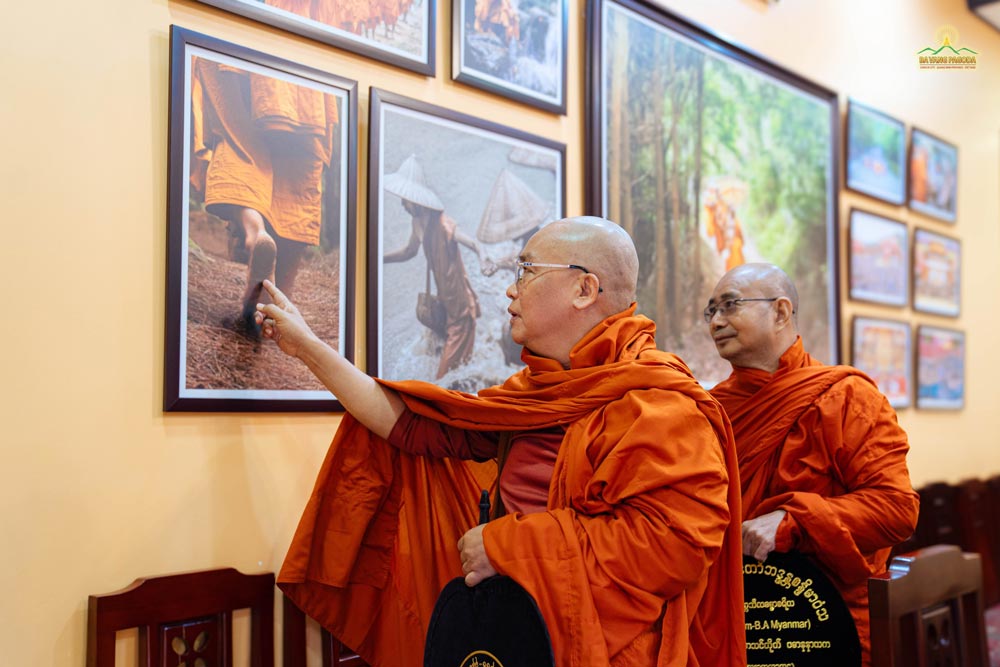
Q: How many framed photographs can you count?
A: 11